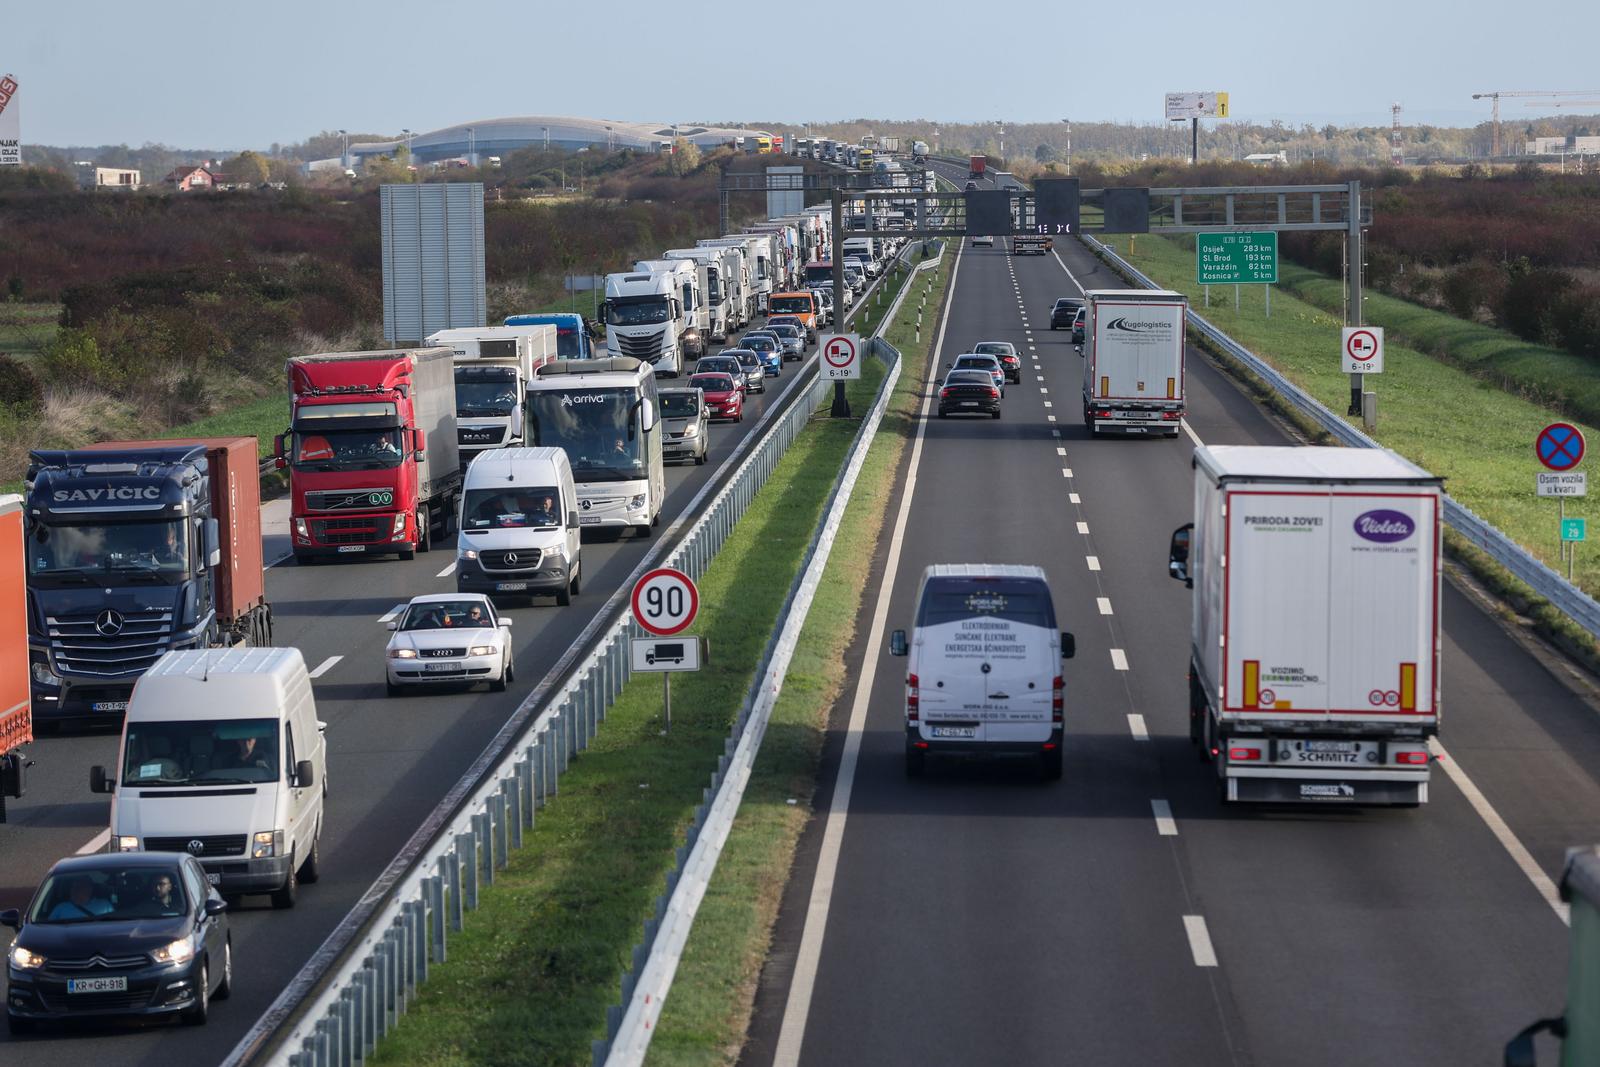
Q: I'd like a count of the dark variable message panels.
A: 3